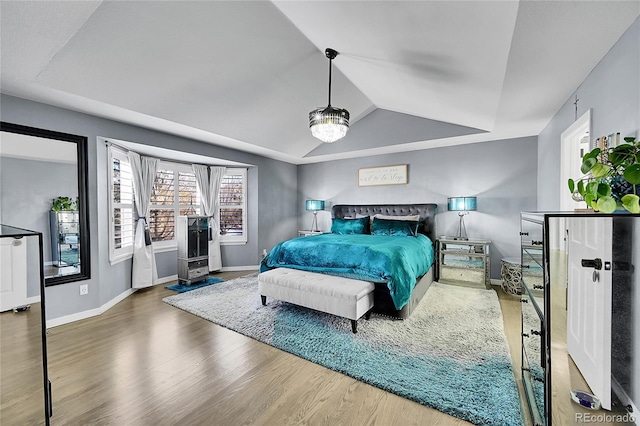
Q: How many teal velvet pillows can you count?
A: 2